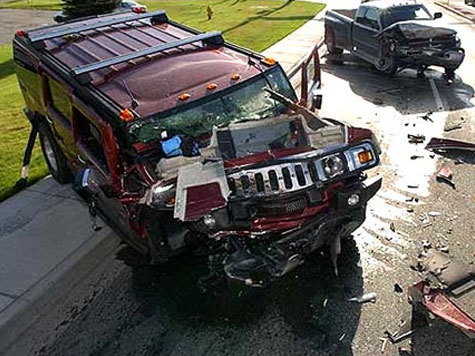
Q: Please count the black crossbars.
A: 2